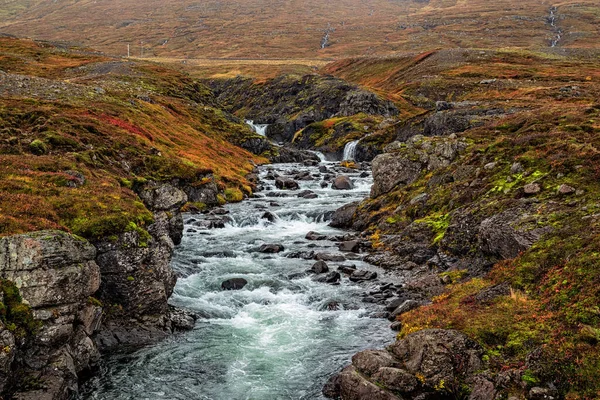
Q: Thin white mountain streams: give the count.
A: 2